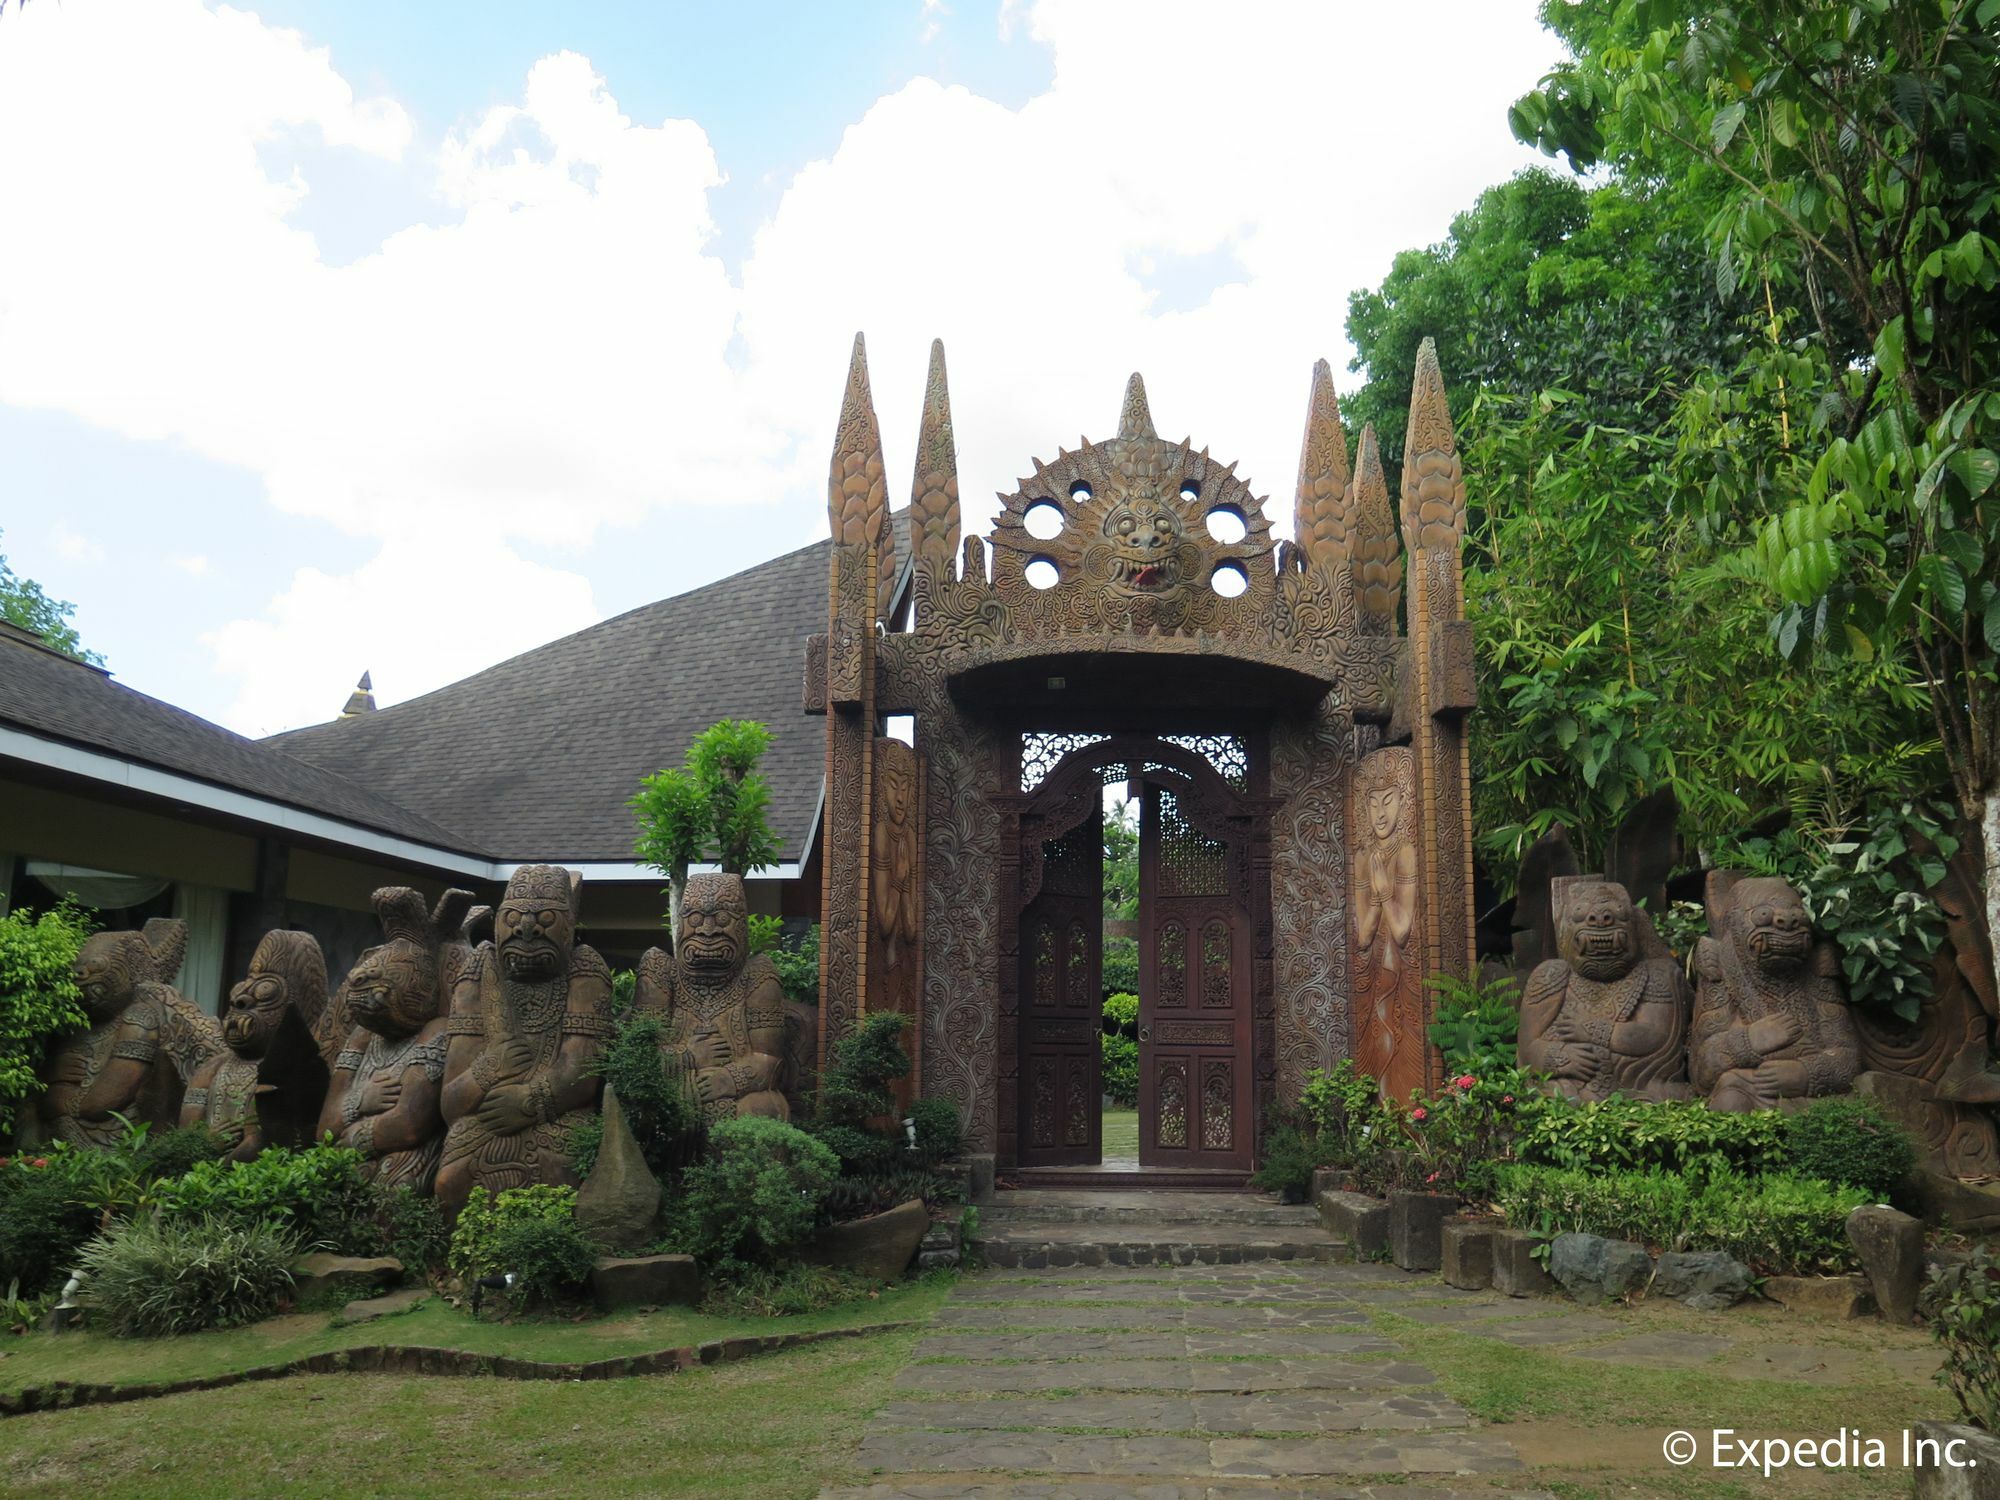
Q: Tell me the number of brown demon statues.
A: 7